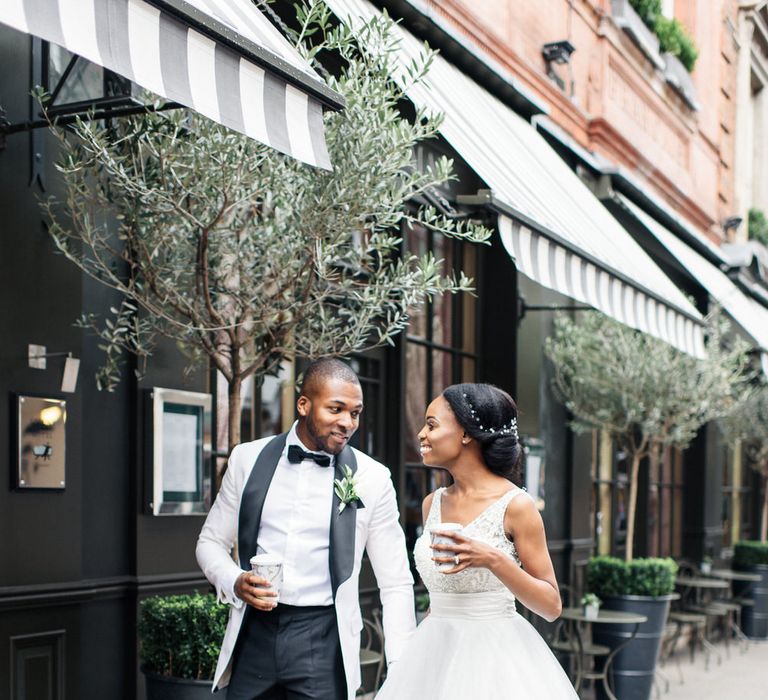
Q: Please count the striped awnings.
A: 3